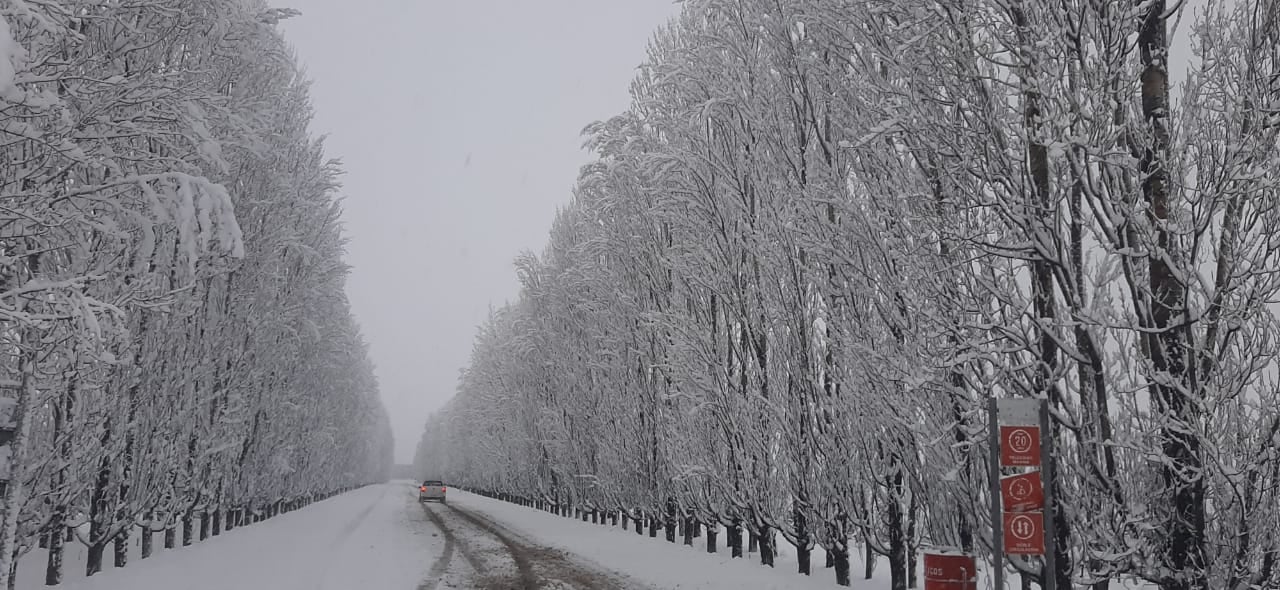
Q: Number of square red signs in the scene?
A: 3